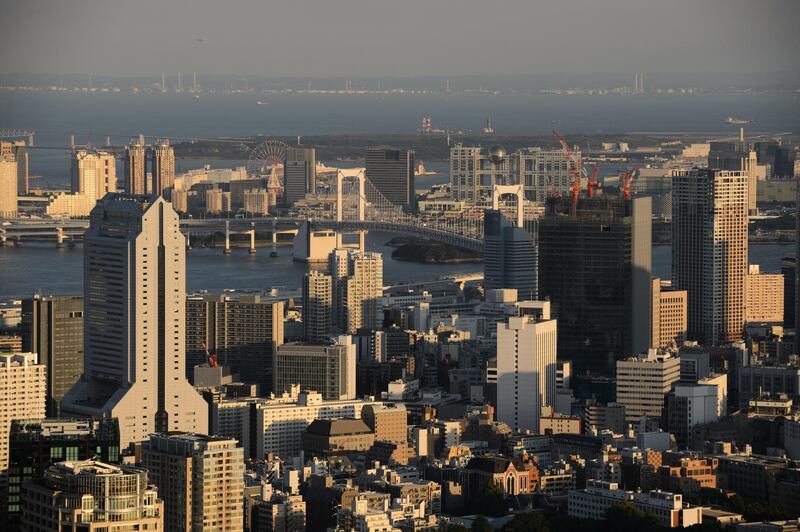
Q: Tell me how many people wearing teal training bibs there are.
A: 0